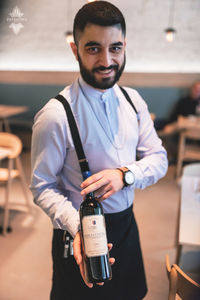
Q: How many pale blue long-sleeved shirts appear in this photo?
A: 1